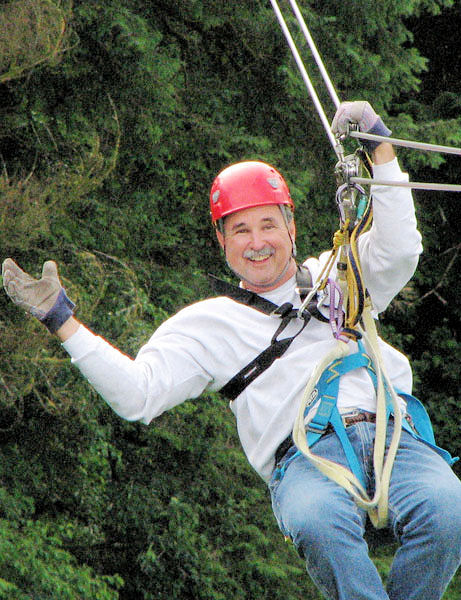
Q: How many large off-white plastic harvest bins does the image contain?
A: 0